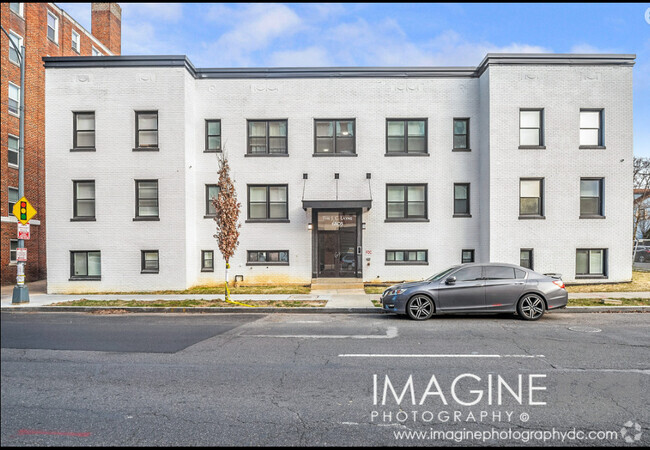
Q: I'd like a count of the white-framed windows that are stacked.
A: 6